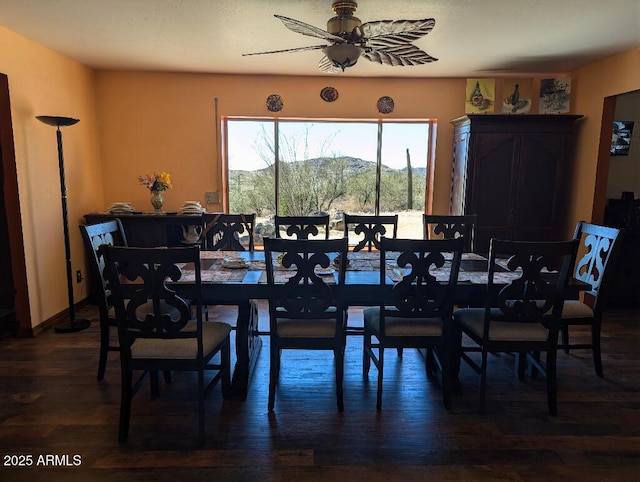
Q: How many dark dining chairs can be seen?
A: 10